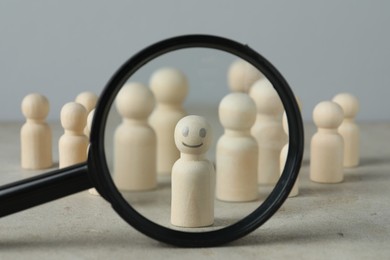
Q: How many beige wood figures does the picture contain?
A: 13